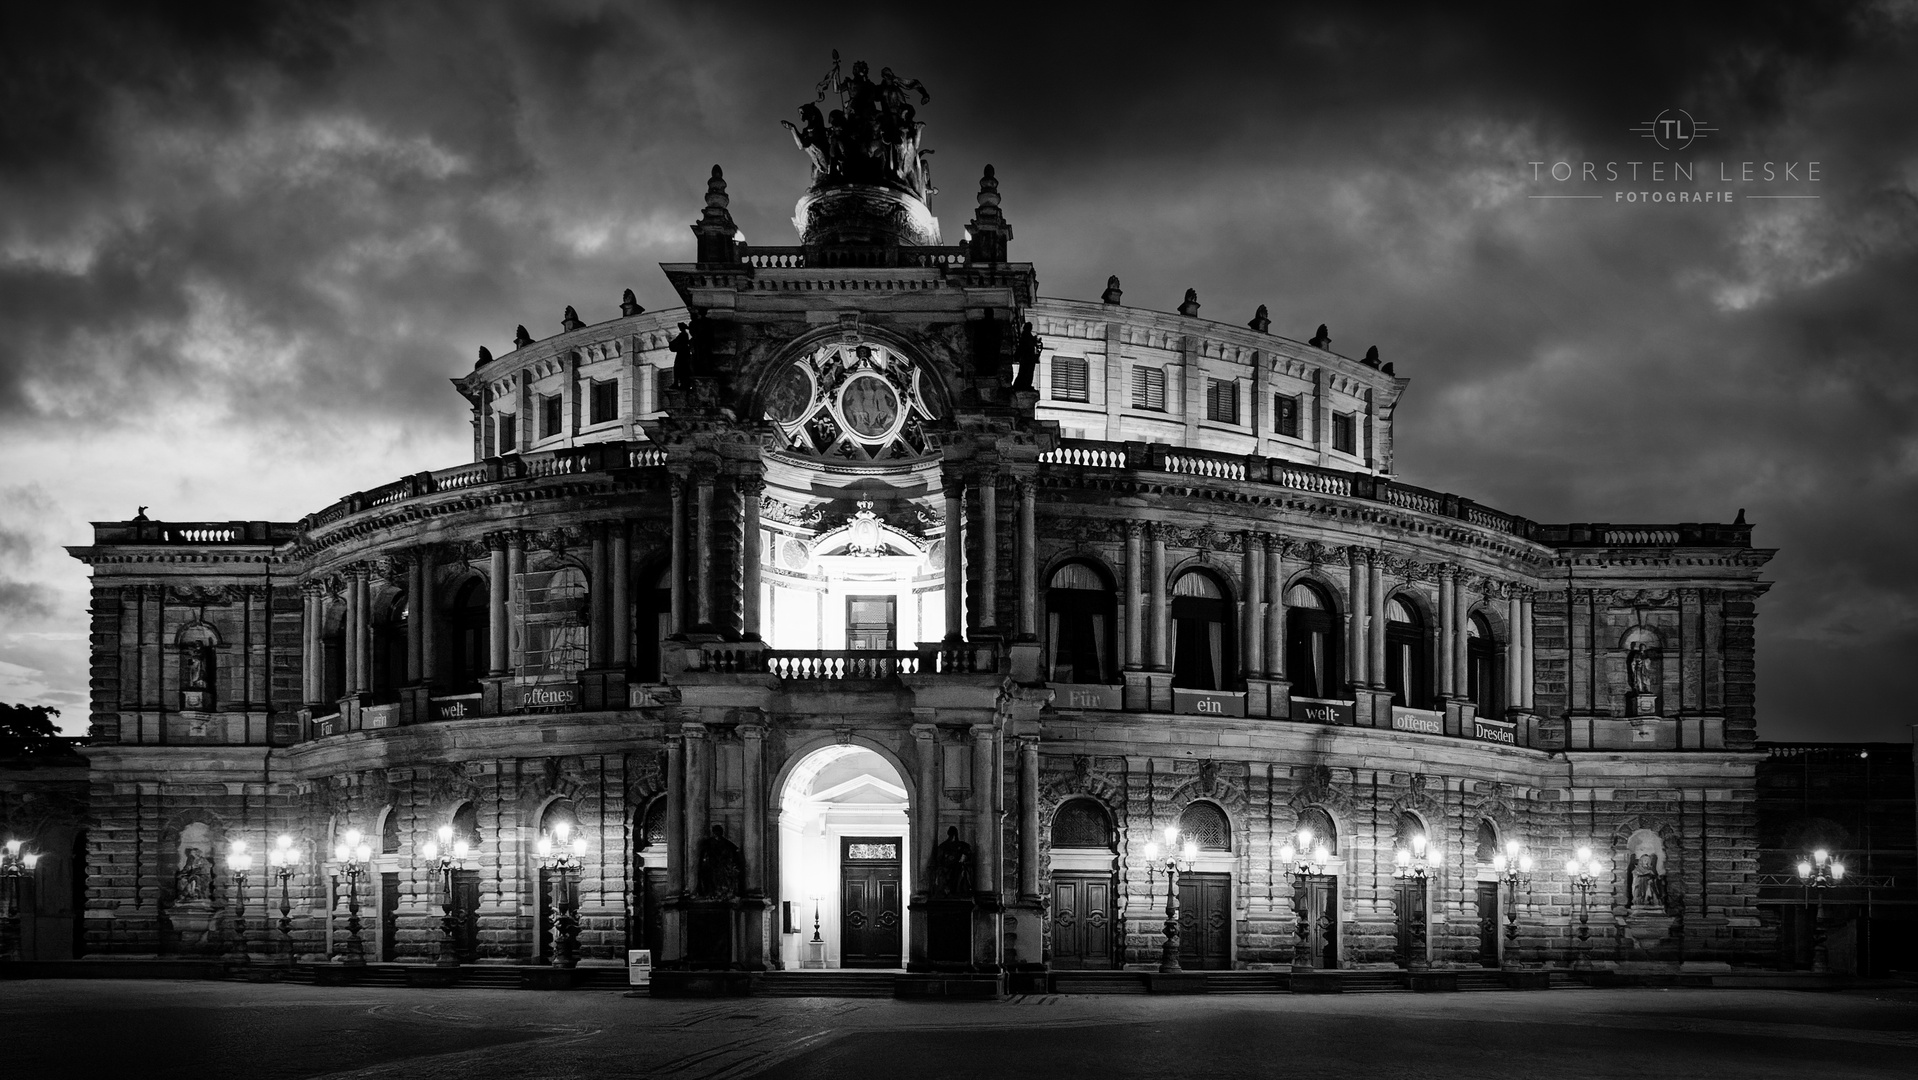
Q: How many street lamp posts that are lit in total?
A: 12